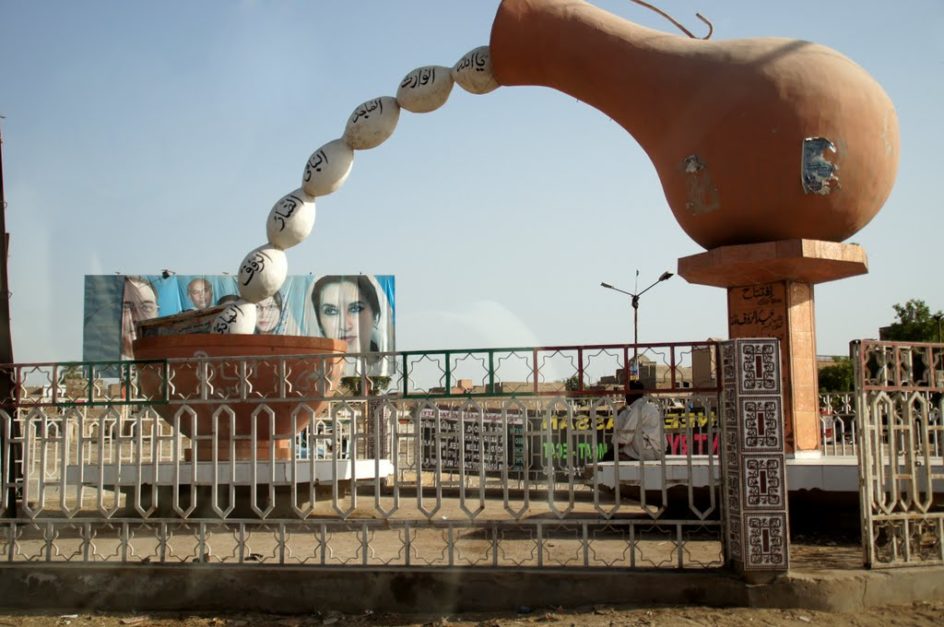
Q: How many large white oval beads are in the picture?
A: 7